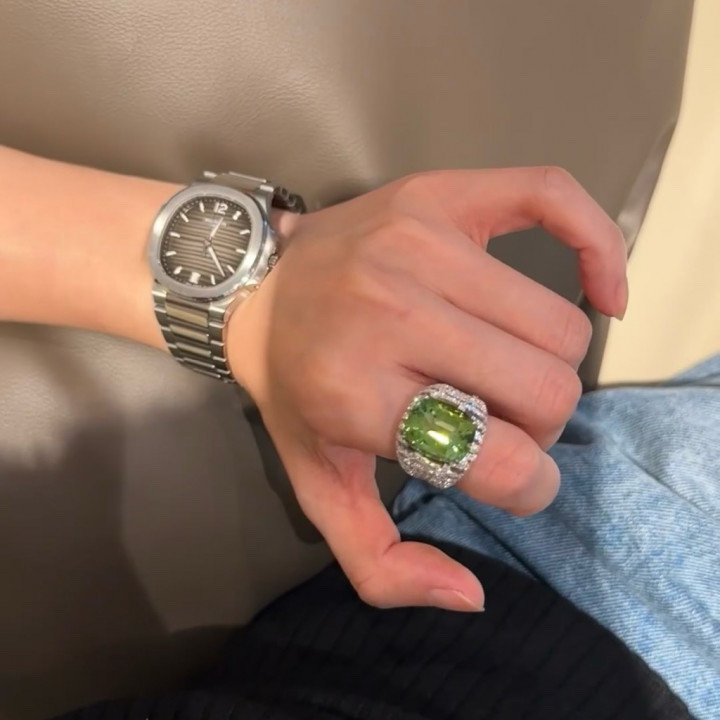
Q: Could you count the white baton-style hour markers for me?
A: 10